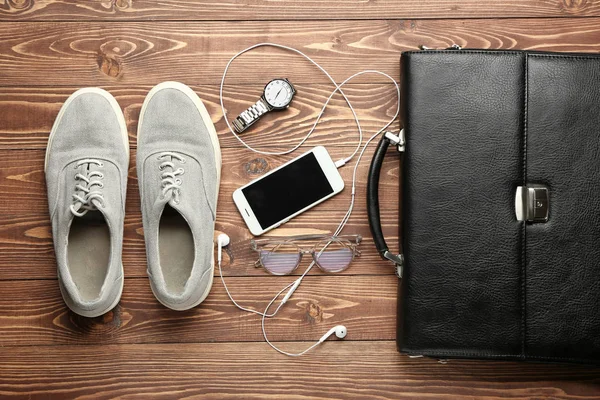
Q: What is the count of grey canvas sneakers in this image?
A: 2